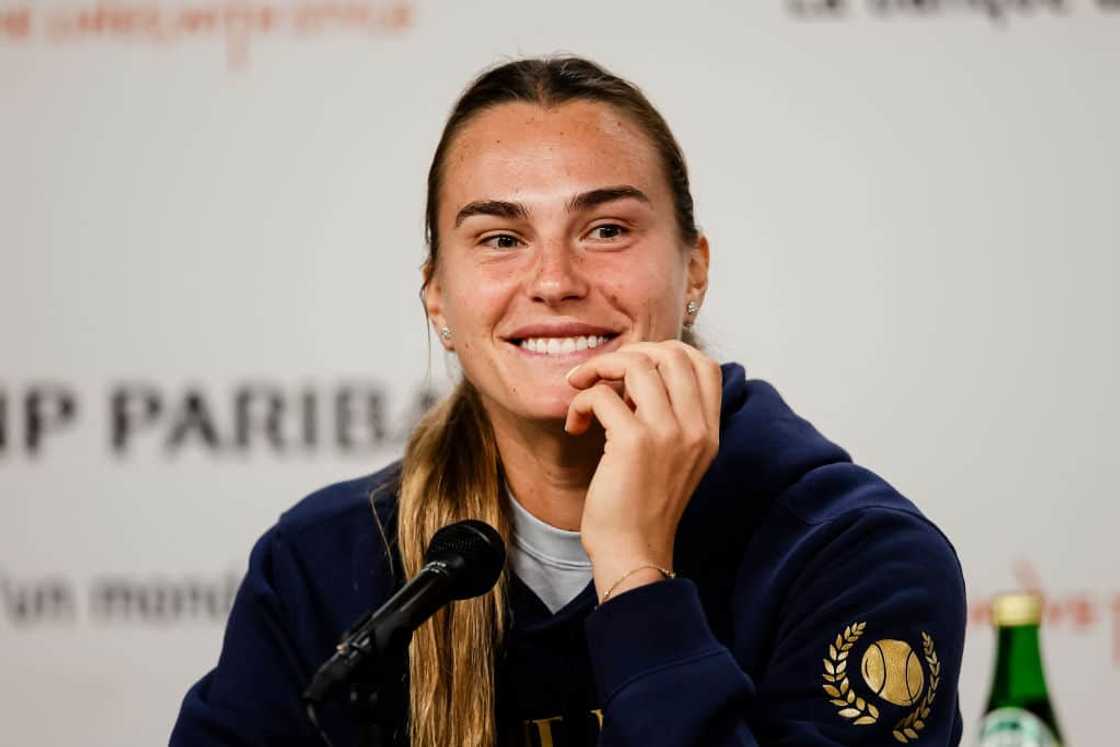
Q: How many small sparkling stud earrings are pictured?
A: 2